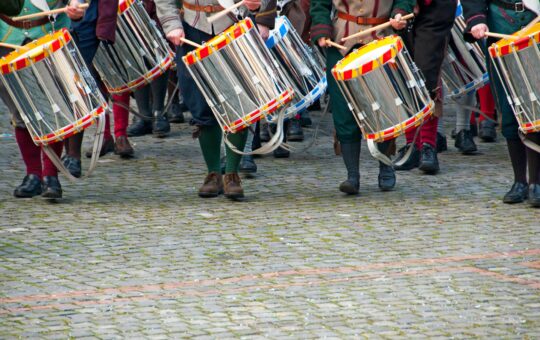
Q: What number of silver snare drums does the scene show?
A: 7